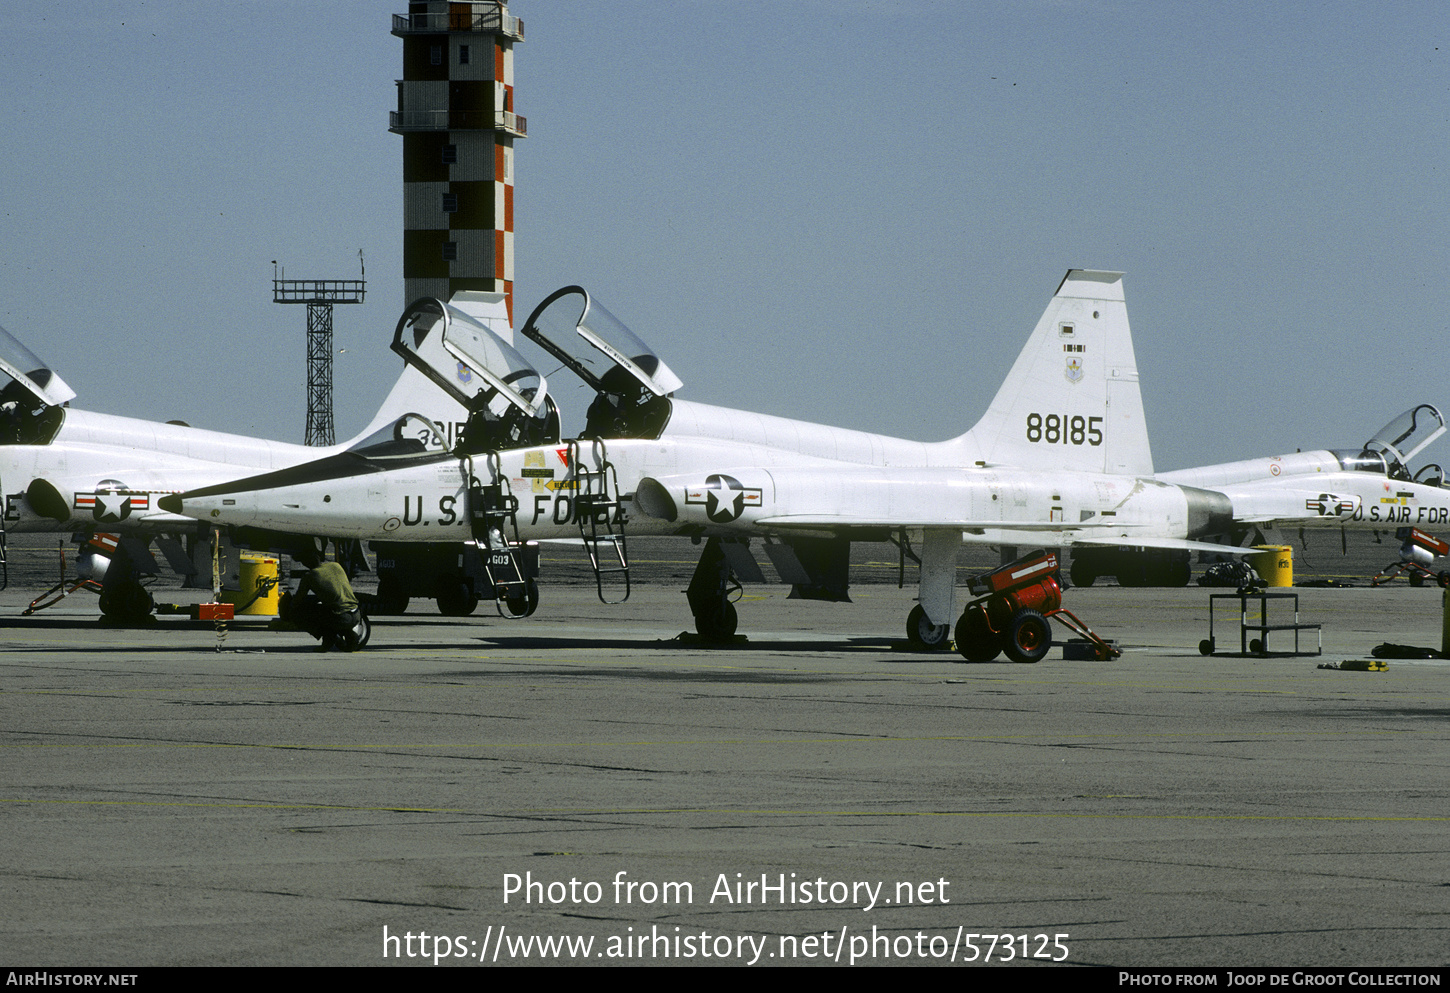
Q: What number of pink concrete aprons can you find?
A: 0